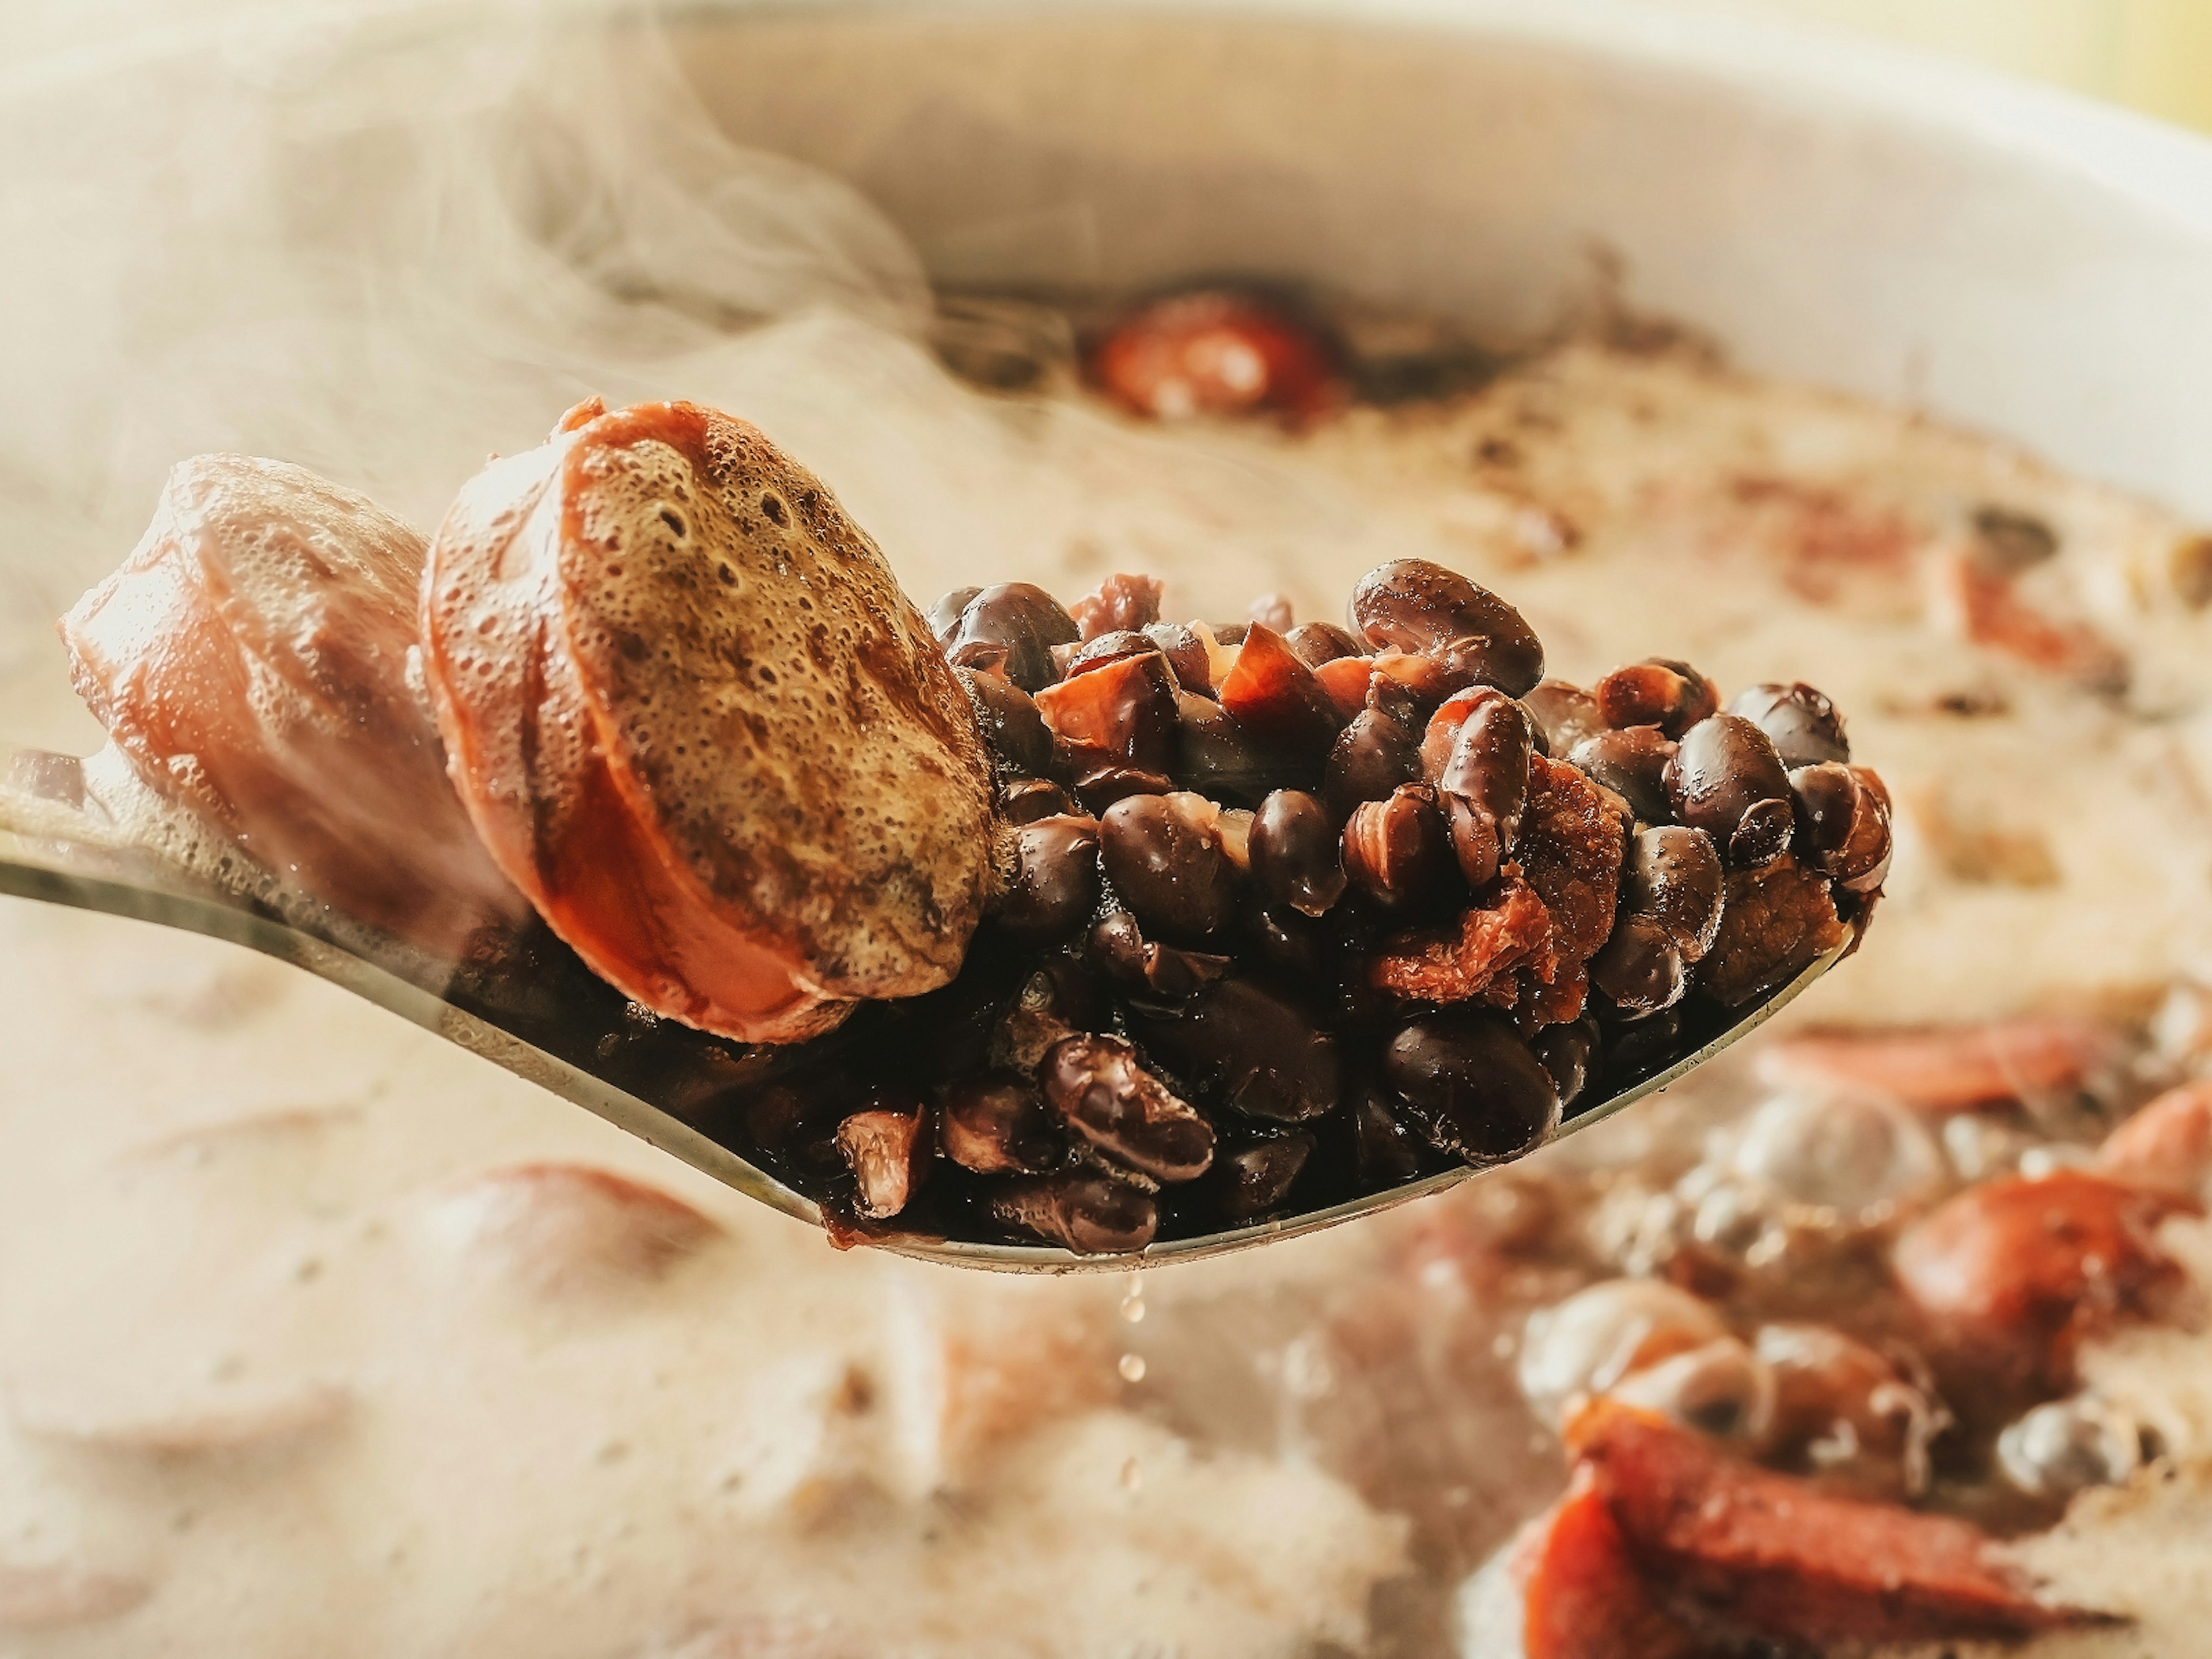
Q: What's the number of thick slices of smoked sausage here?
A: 2